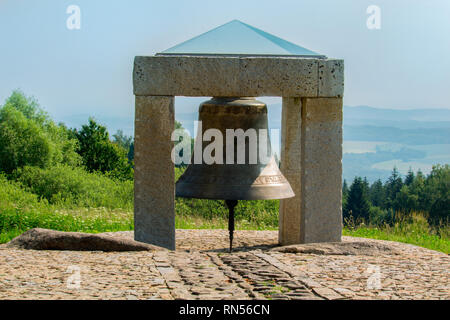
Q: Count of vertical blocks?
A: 3